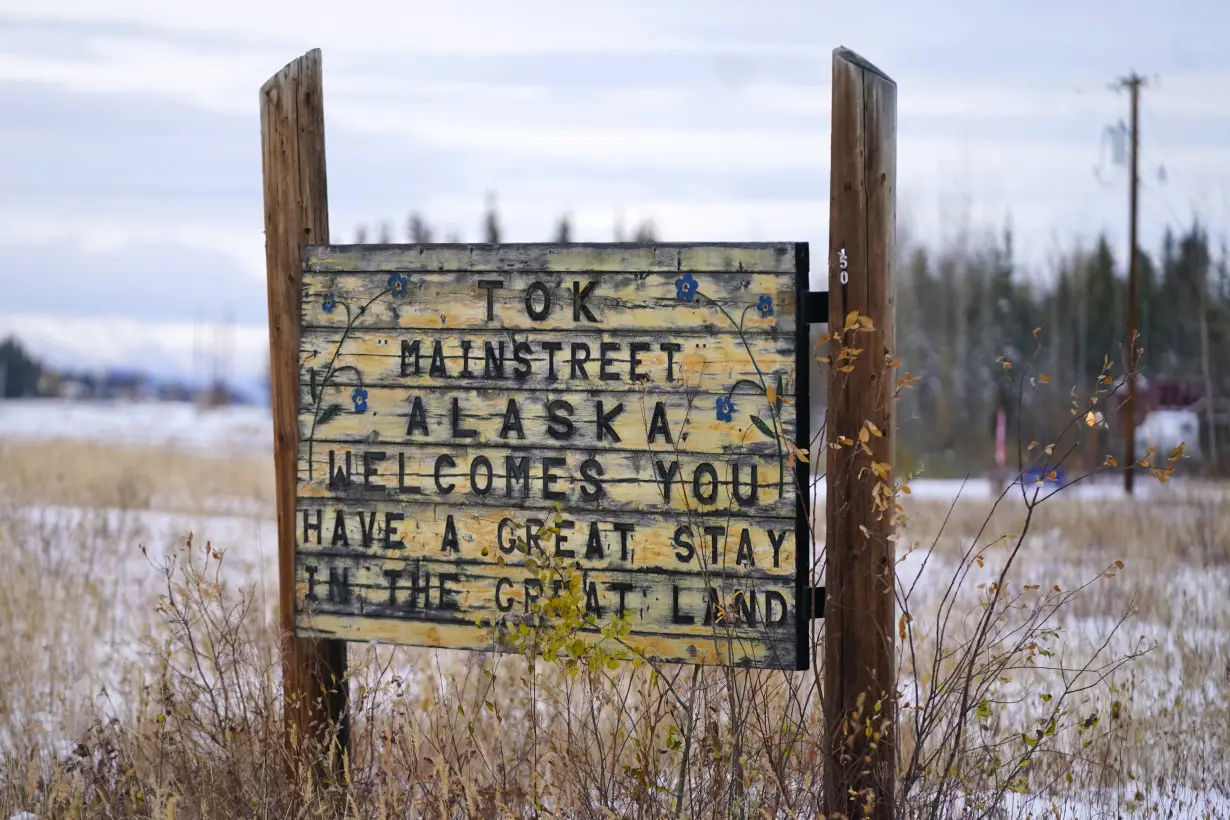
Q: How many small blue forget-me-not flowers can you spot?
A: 6